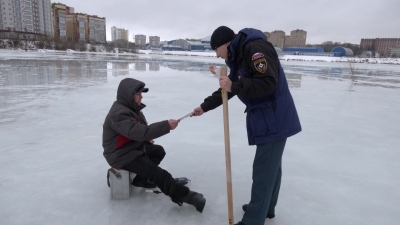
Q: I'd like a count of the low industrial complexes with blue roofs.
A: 2